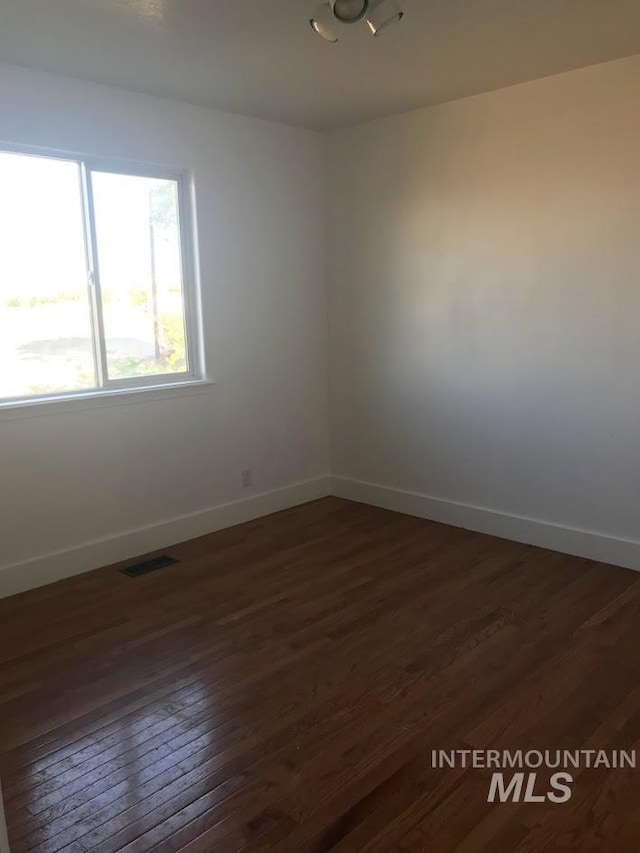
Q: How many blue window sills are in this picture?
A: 0